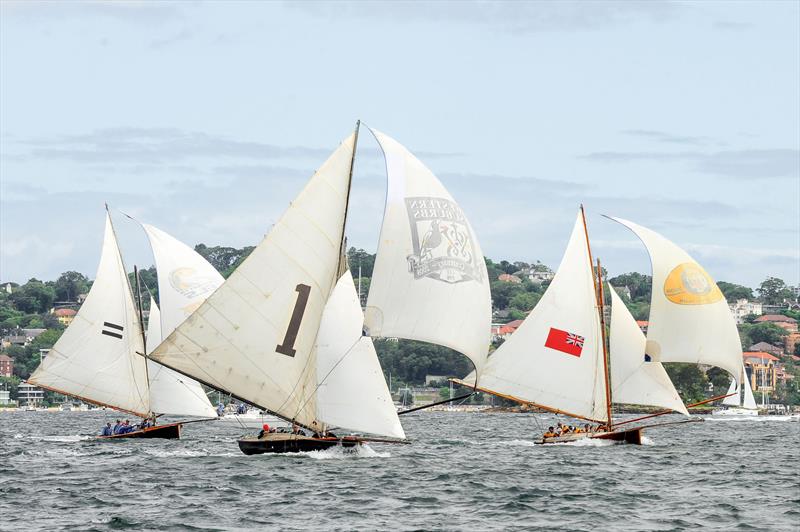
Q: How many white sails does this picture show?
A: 11